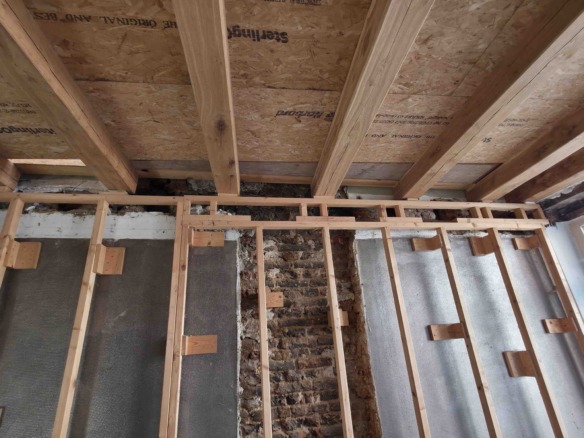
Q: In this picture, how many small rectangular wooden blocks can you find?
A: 12